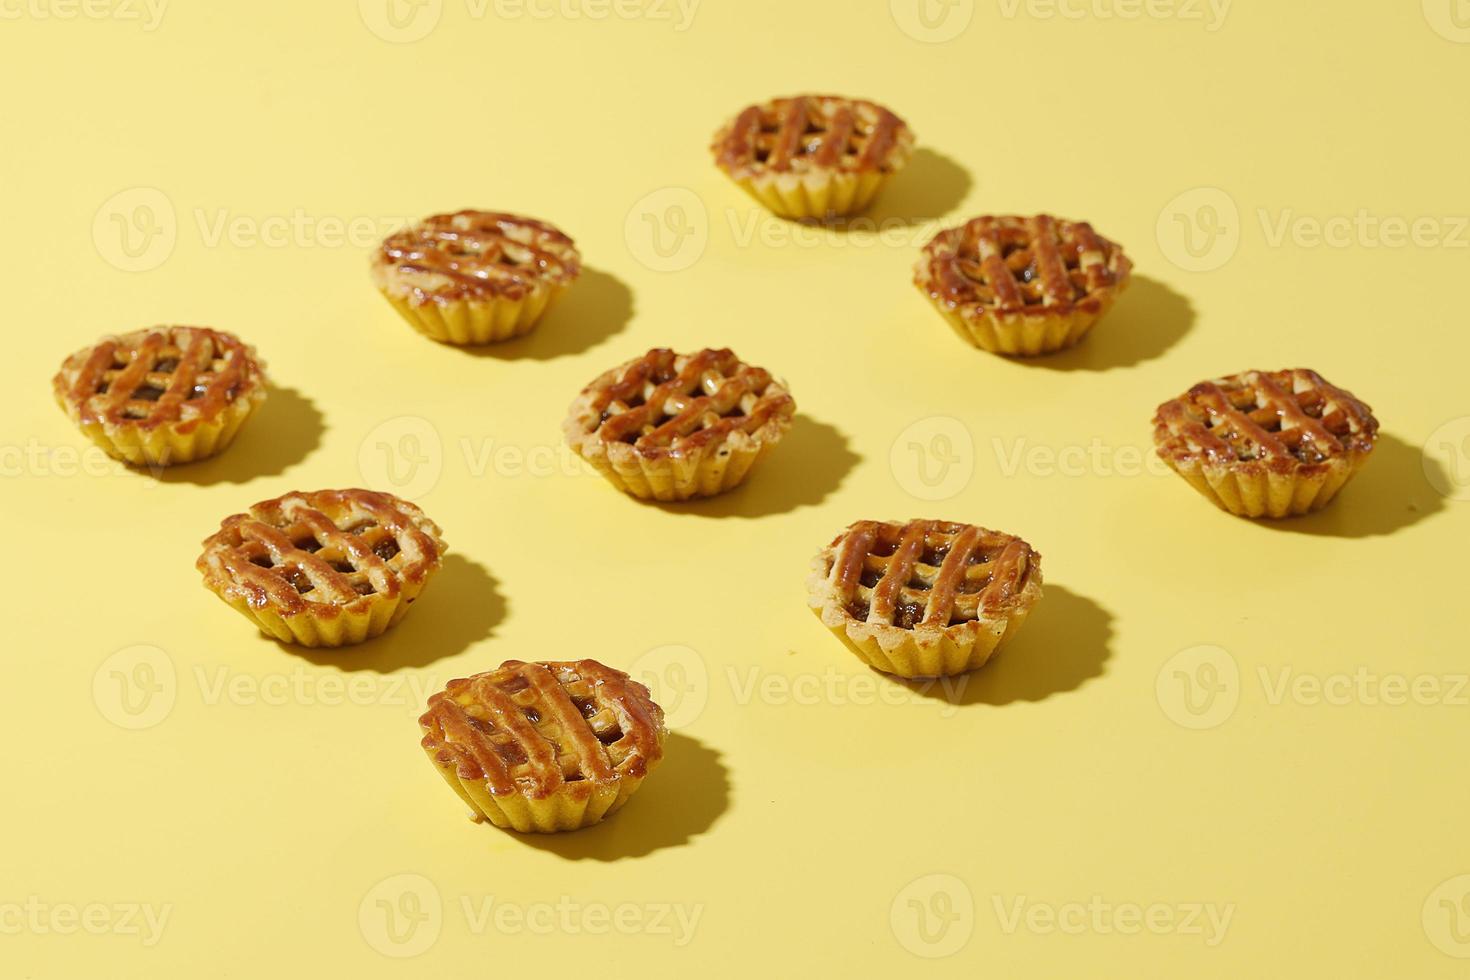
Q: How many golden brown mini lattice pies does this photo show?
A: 9